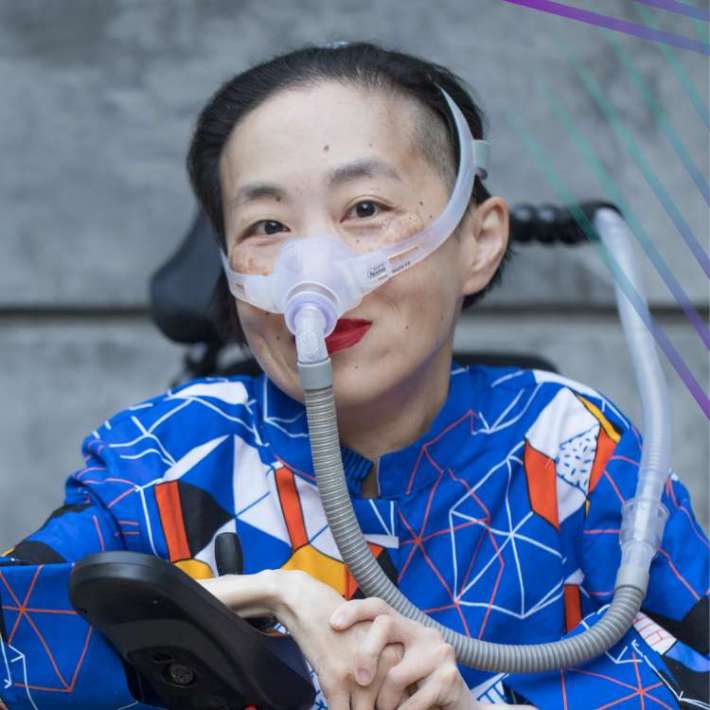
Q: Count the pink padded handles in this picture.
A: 0